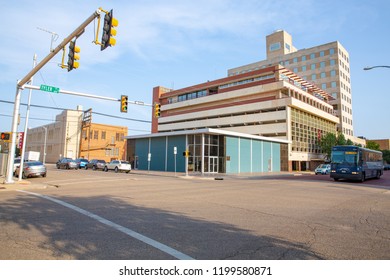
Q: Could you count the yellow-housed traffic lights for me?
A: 4